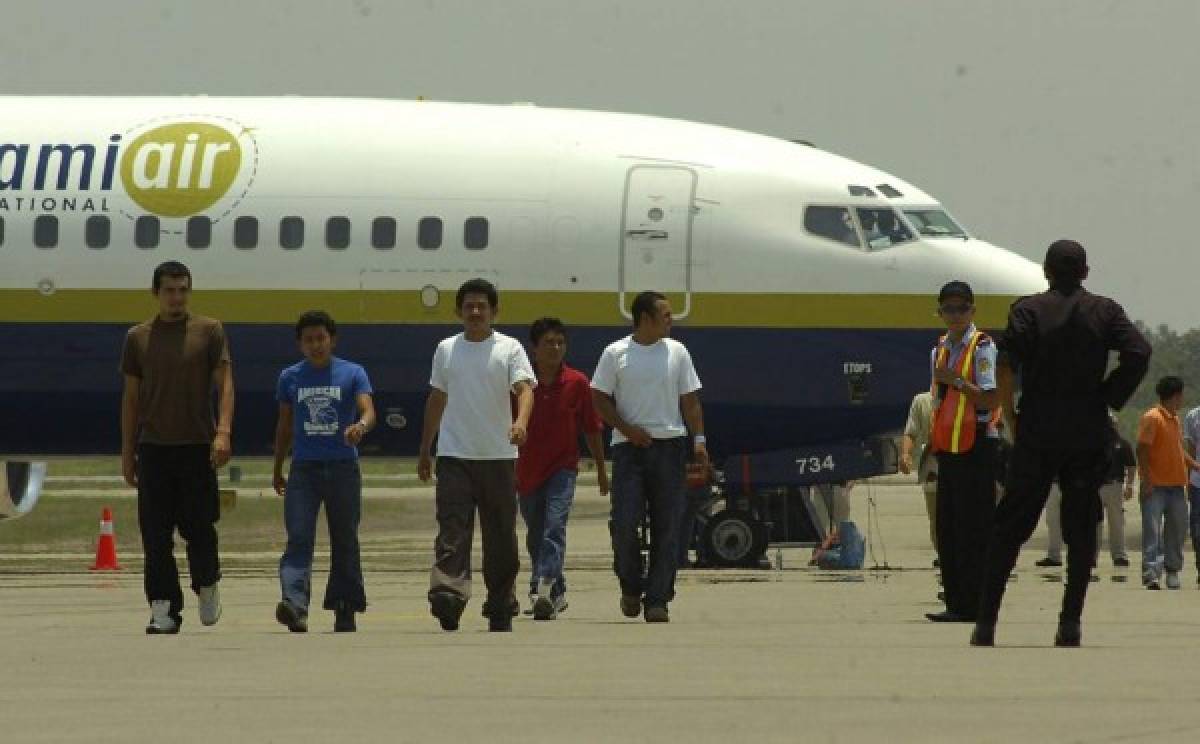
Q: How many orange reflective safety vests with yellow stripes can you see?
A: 1